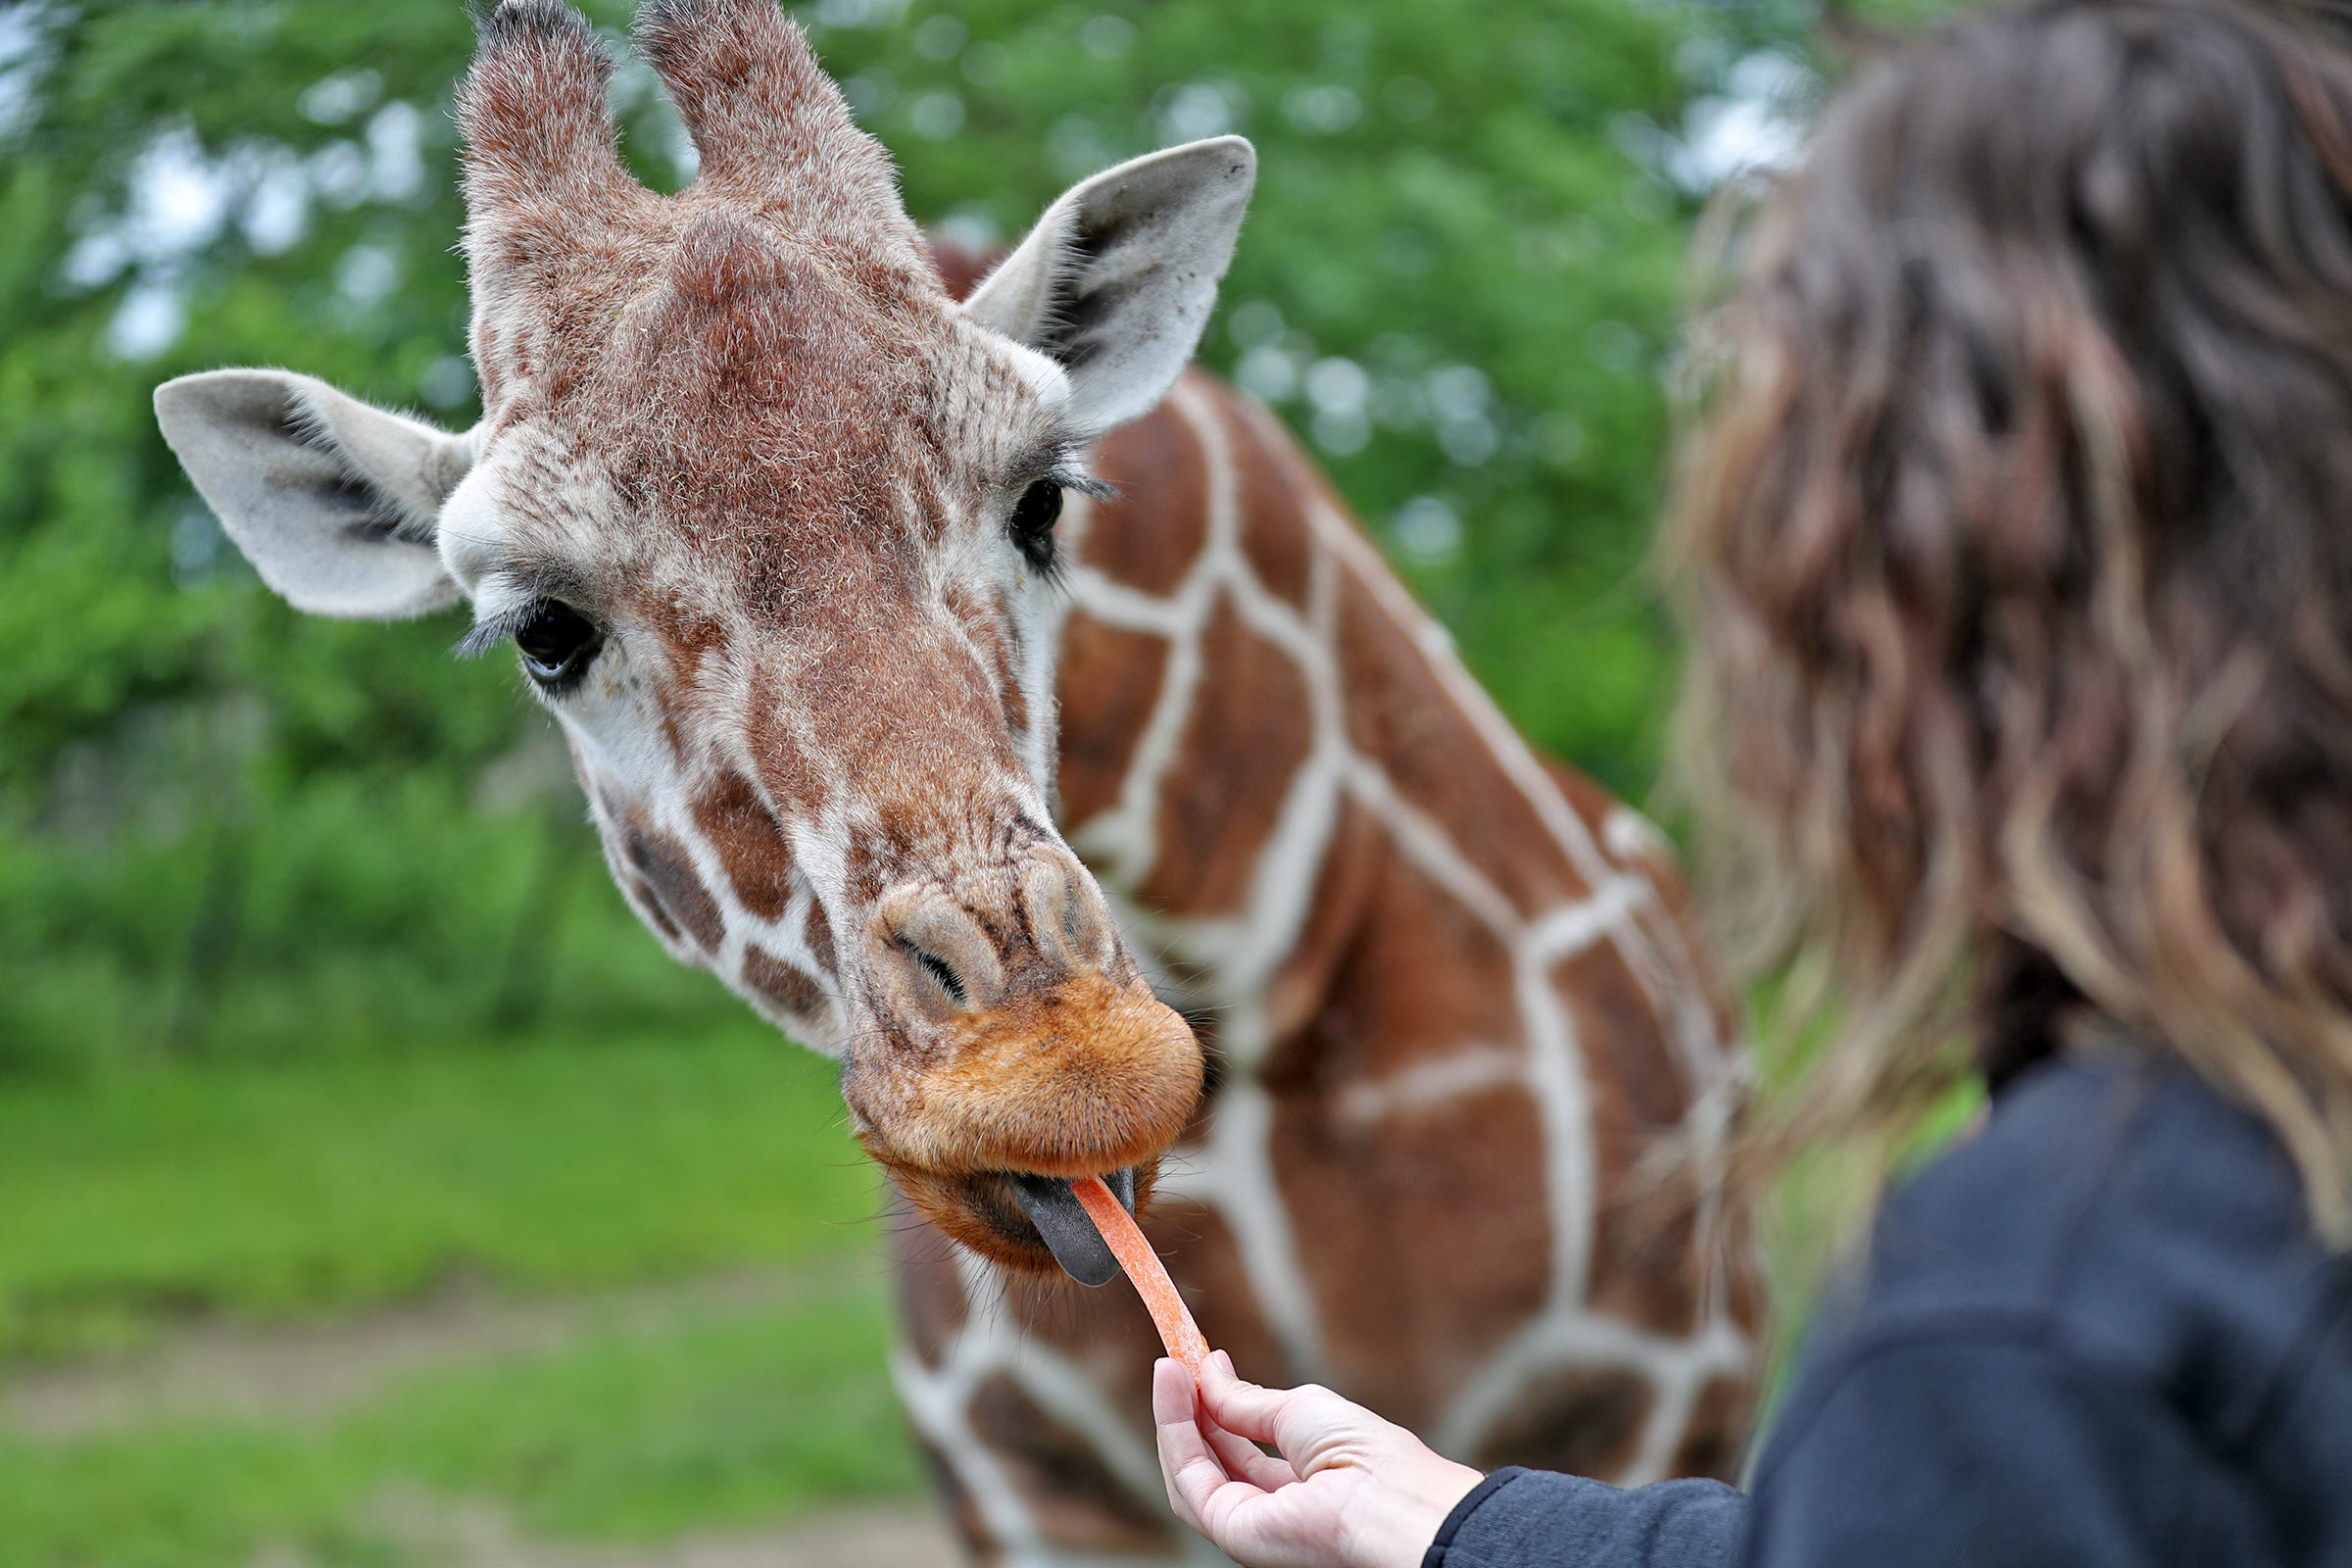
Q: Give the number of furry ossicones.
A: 2